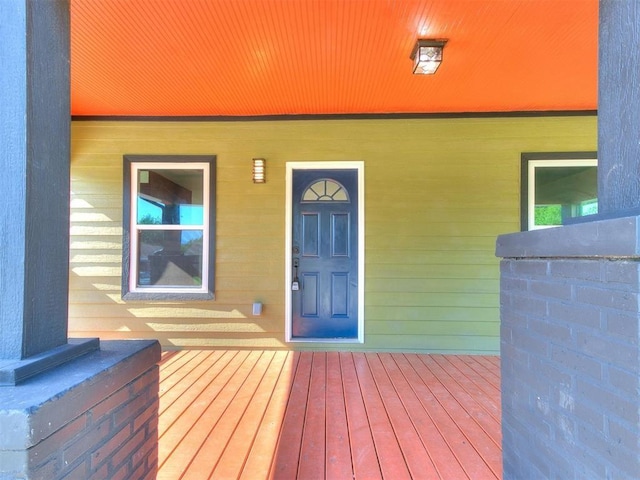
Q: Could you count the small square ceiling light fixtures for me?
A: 1